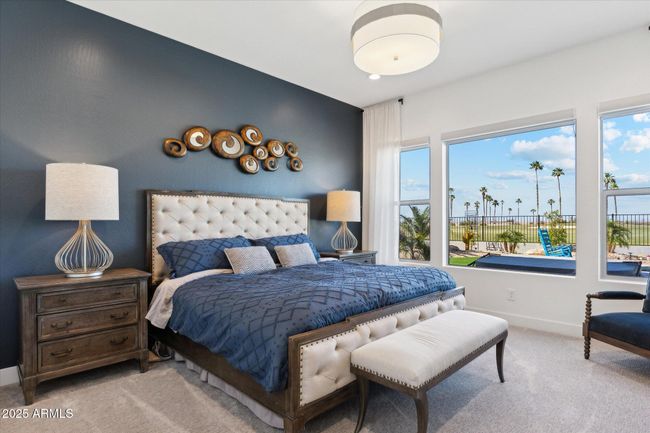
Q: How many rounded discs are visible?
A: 10